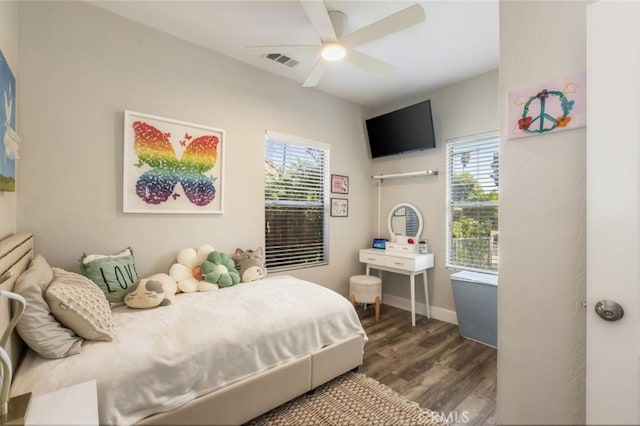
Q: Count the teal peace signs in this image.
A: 1